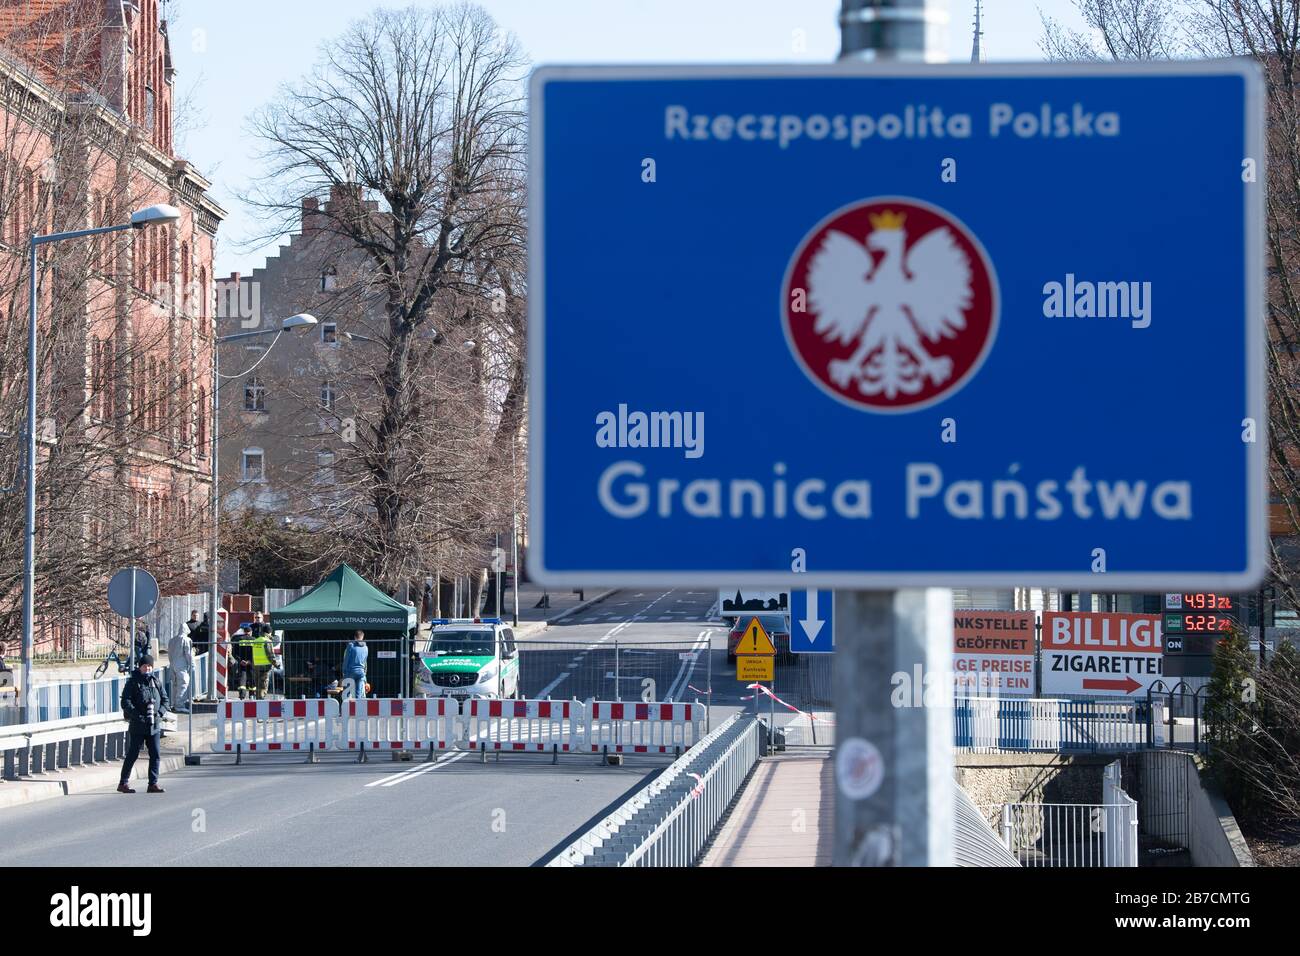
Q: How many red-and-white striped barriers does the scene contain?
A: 4